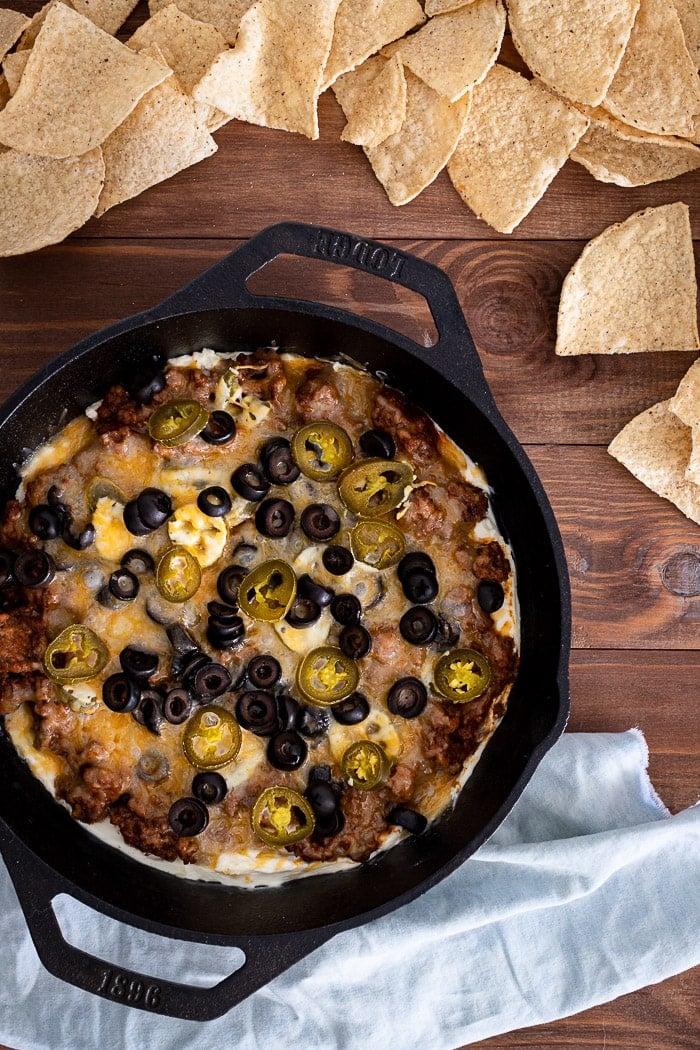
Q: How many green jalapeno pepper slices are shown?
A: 12